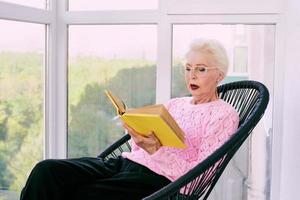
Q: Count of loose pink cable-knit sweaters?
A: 1